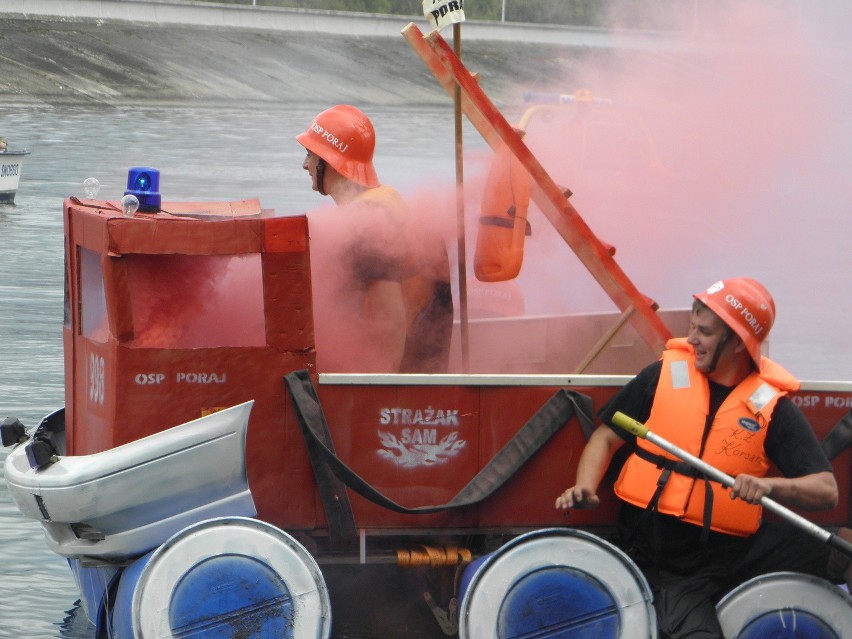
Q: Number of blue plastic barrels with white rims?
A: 3